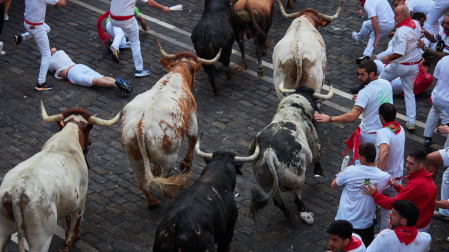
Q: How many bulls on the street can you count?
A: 7